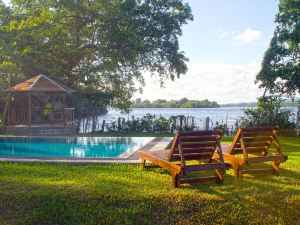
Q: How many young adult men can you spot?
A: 0